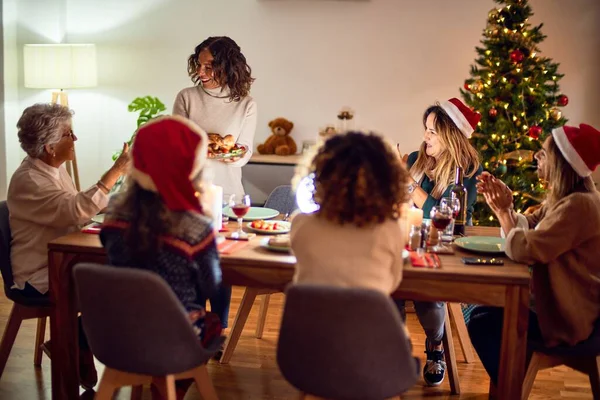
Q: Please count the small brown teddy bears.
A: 1